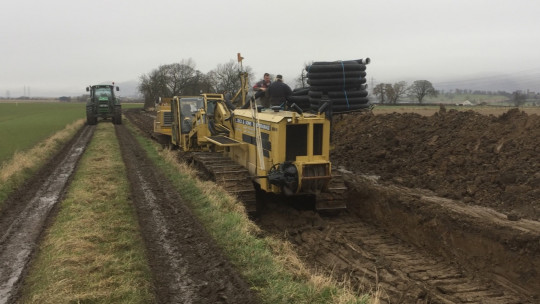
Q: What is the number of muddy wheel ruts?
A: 2